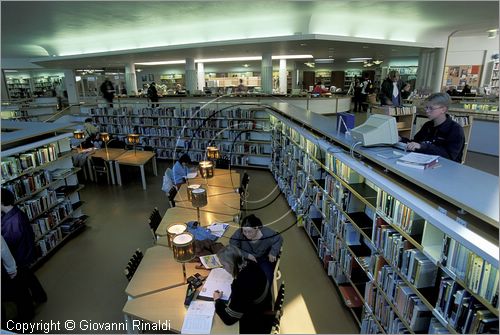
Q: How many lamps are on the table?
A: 9